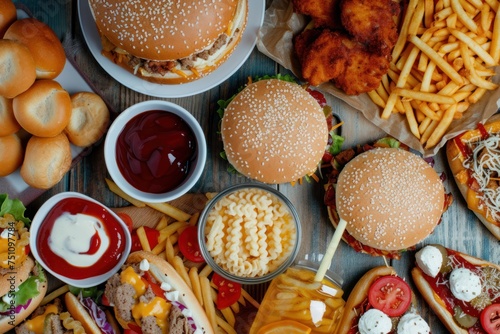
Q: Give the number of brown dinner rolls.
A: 8